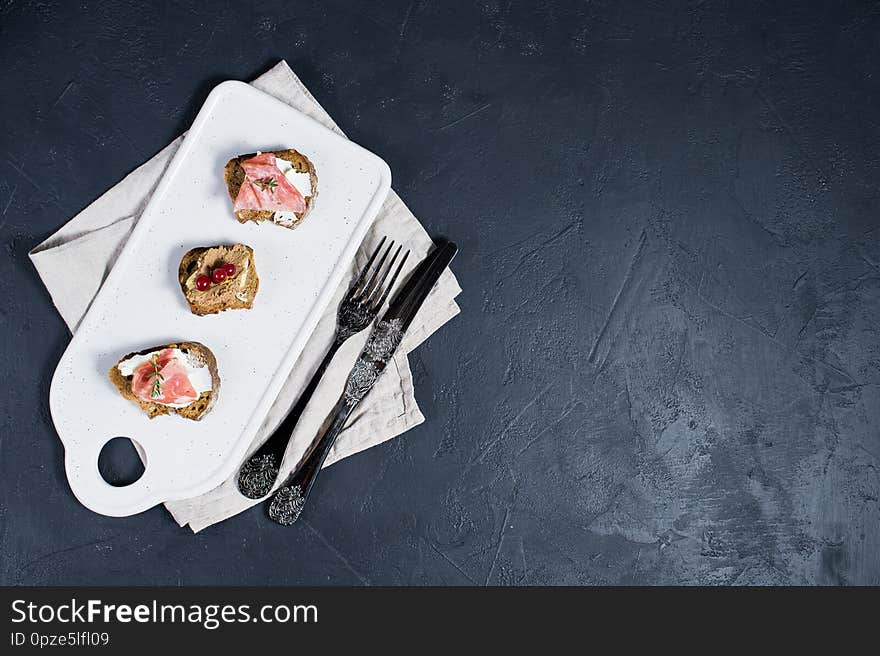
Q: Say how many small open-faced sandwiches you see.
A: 3